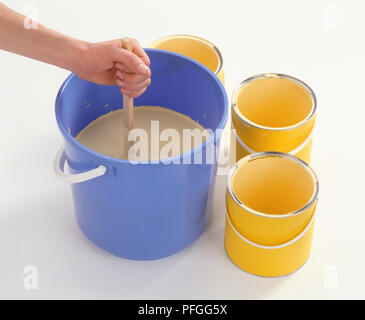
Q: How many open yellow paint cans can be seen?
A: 3